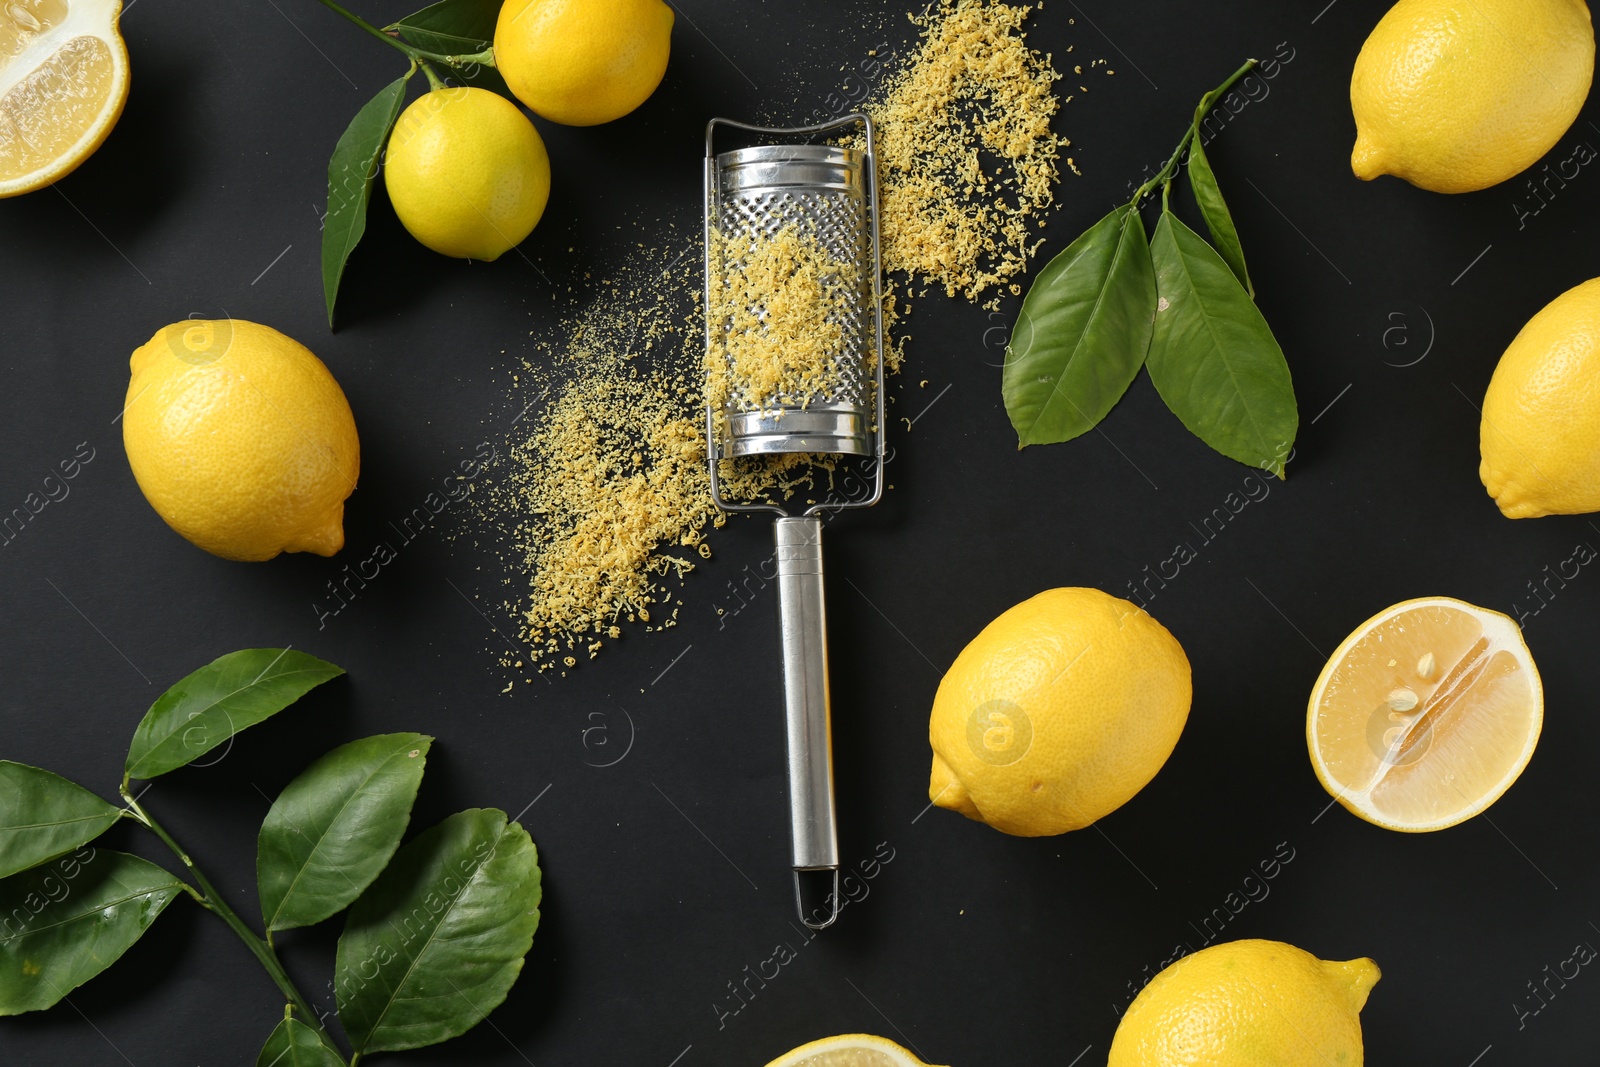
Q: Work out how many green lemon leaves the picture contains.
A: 11